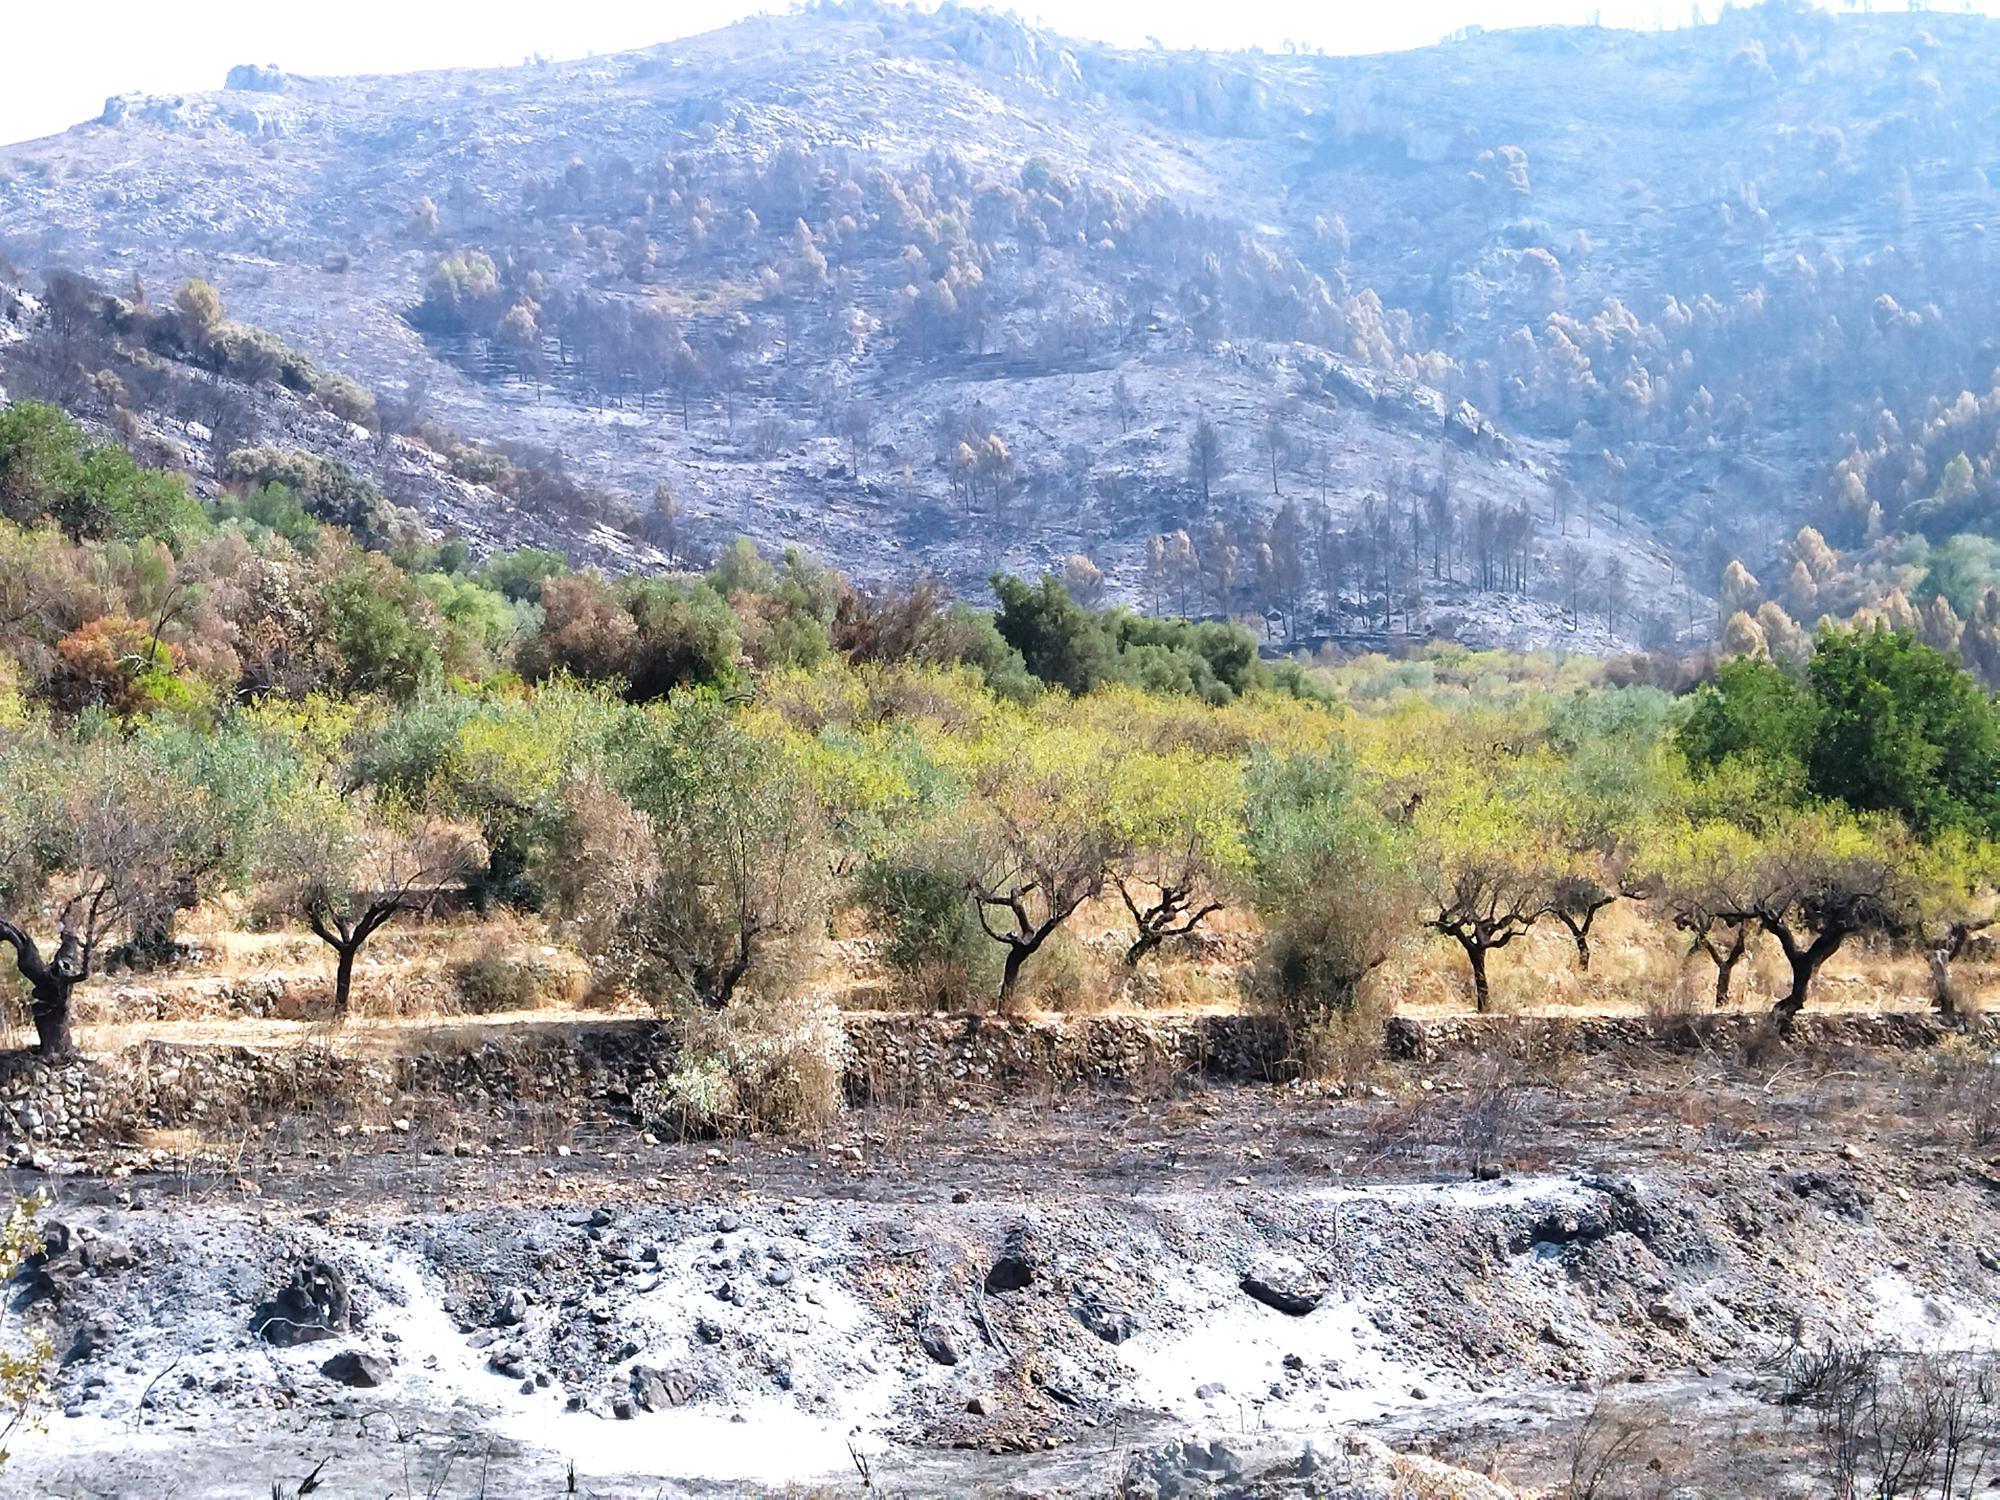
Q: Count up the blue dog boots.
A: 0